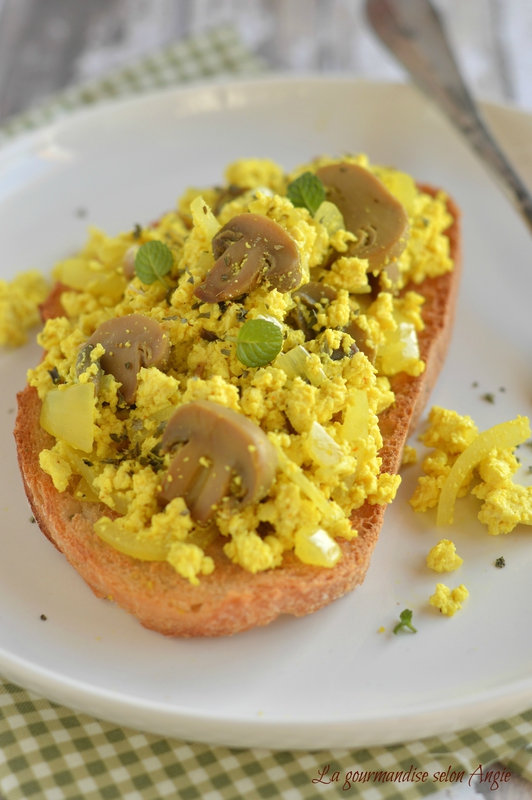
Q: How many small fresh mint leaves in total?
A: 3